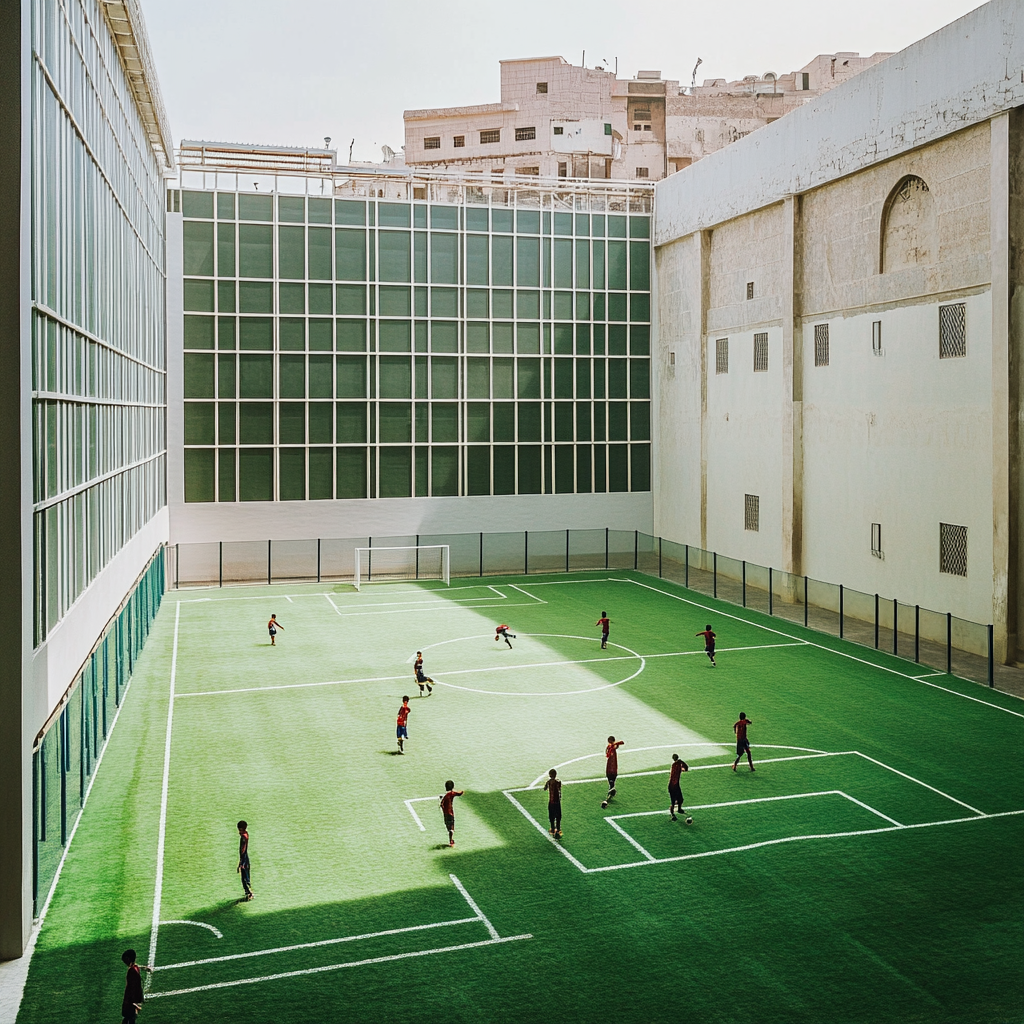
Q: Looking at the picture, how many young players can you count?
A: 13